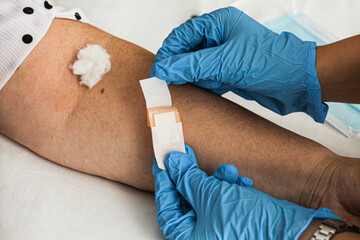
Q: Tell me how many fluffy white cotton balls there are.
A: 1